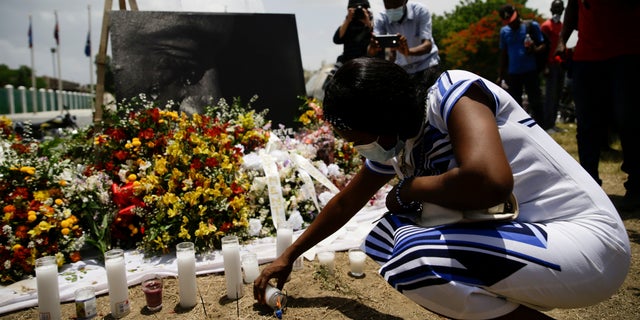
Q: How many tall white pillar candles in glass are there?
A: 5